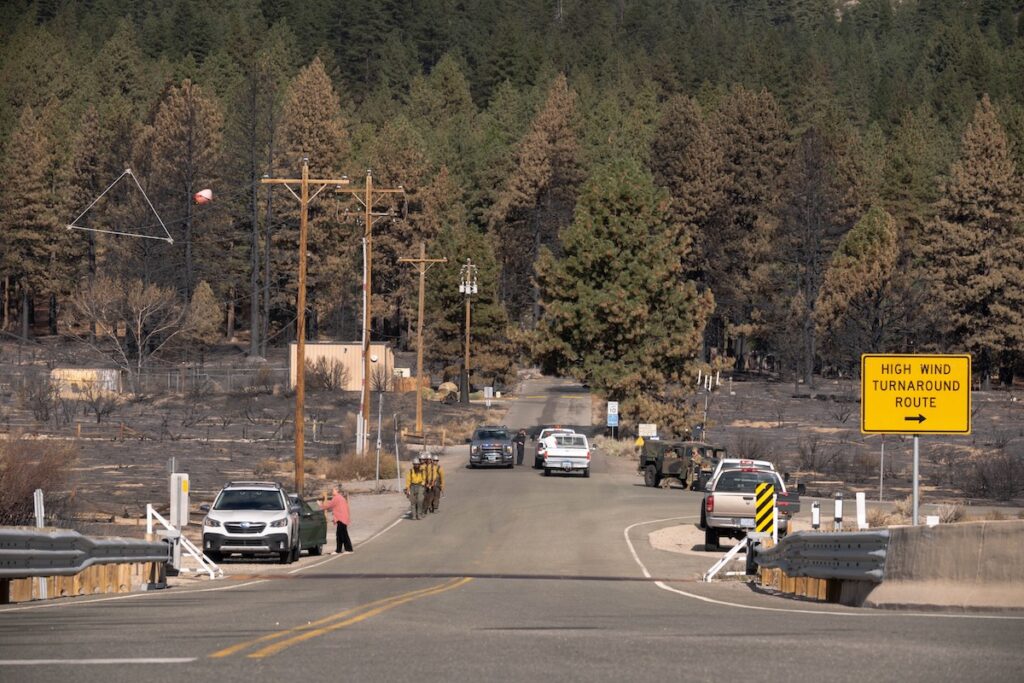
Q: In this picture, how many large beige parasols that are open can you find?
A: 0